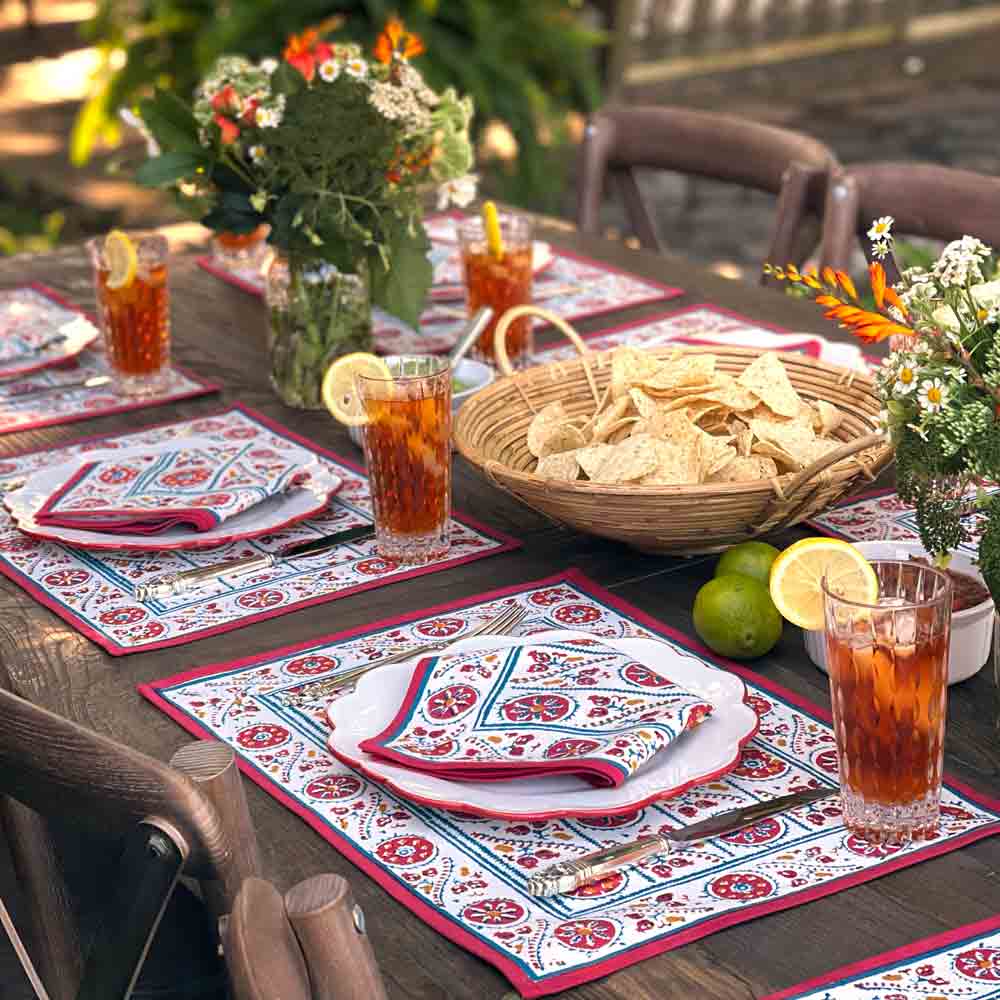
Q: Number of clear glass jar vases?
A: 1